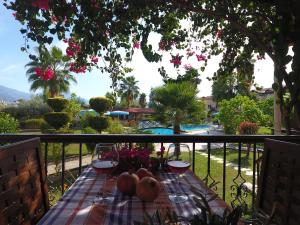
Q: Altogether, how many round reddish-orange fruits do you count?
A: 3